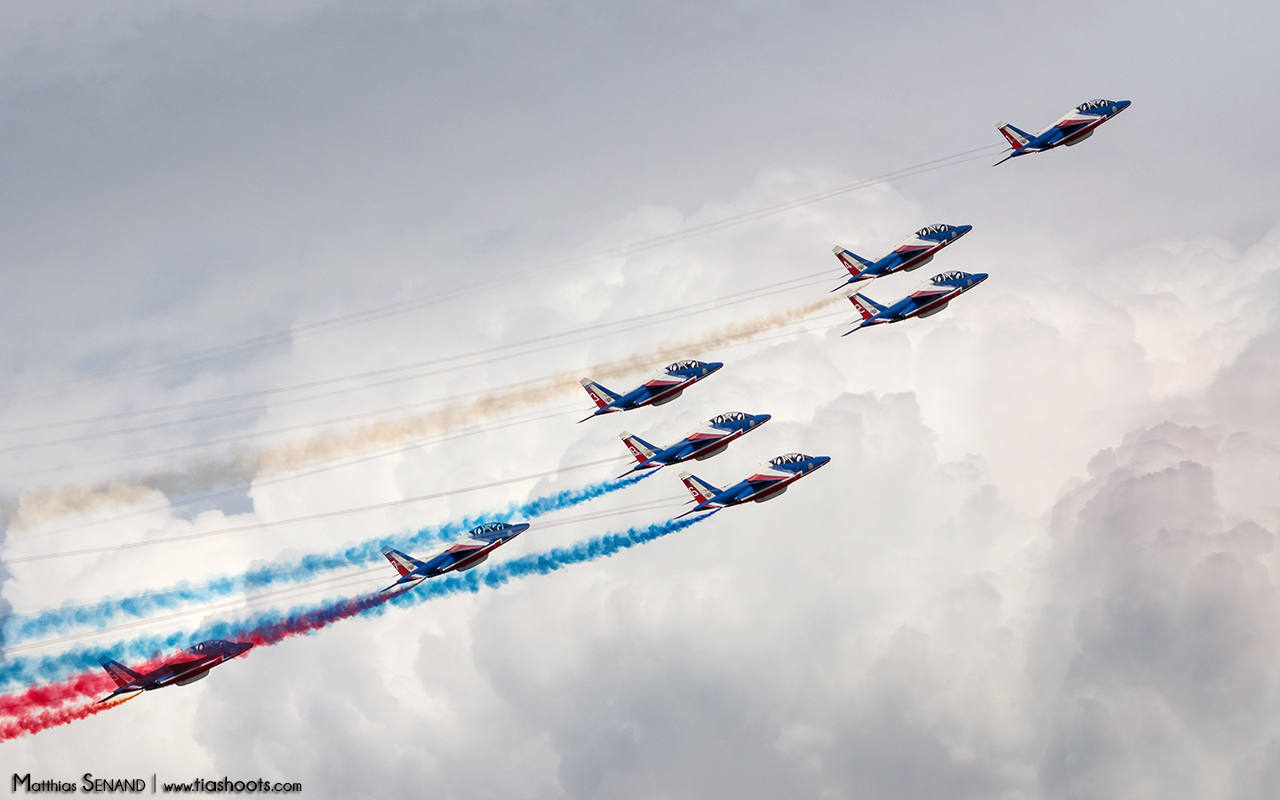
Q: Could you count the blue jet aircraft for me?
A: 8